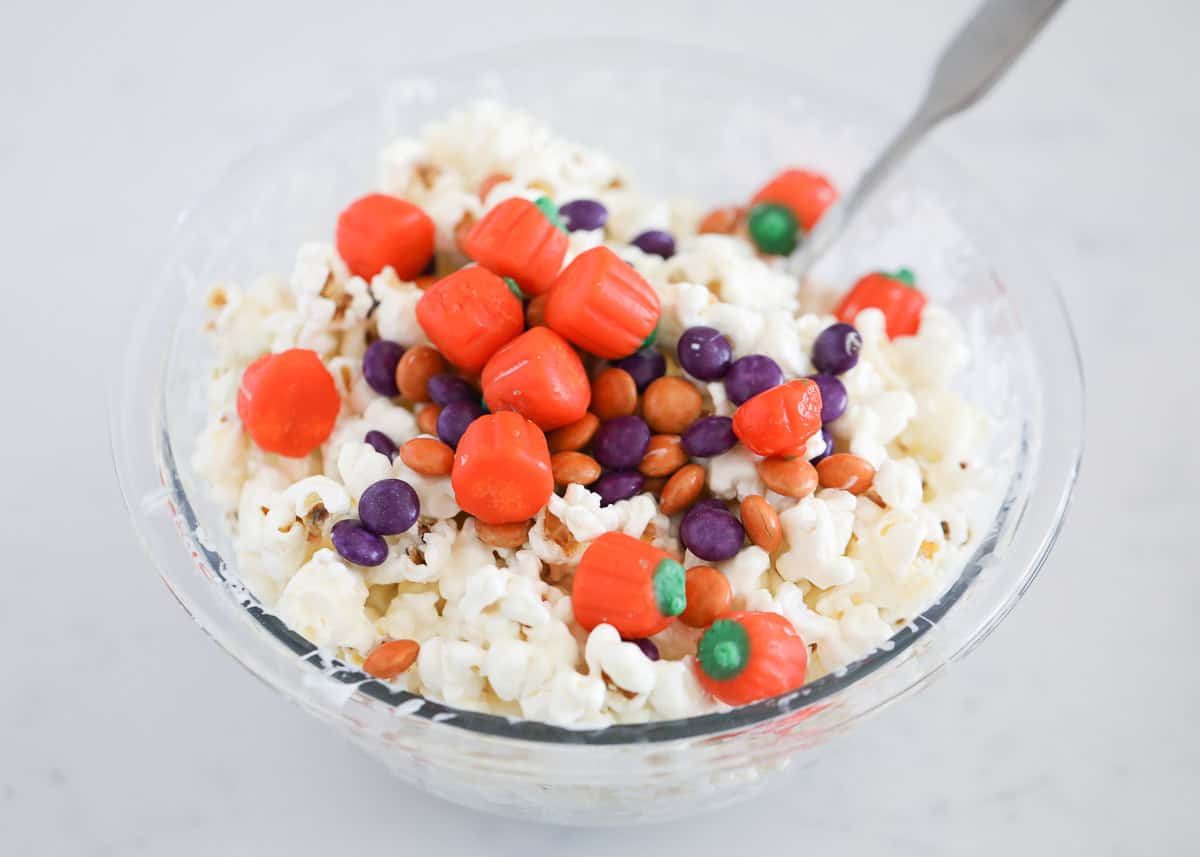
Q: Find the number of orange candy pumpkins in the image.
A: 12